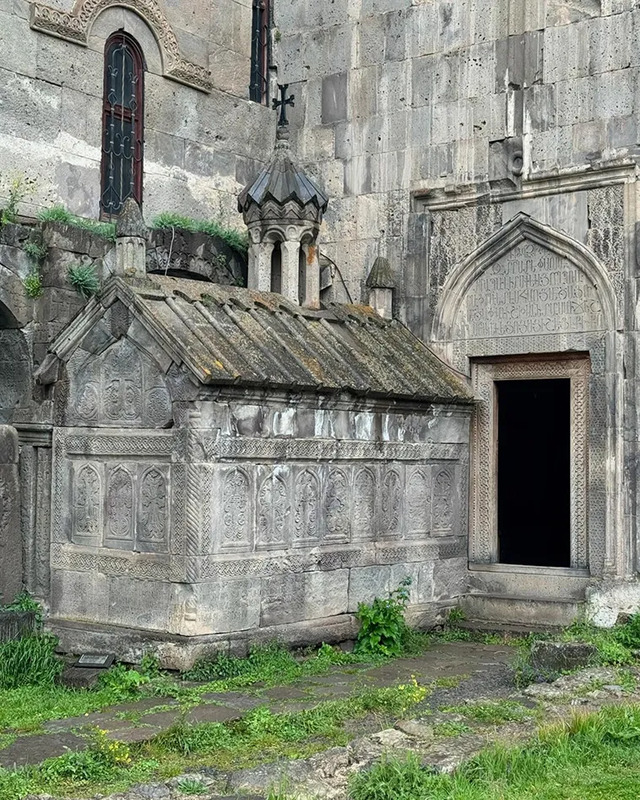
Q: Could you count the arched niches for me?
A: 11